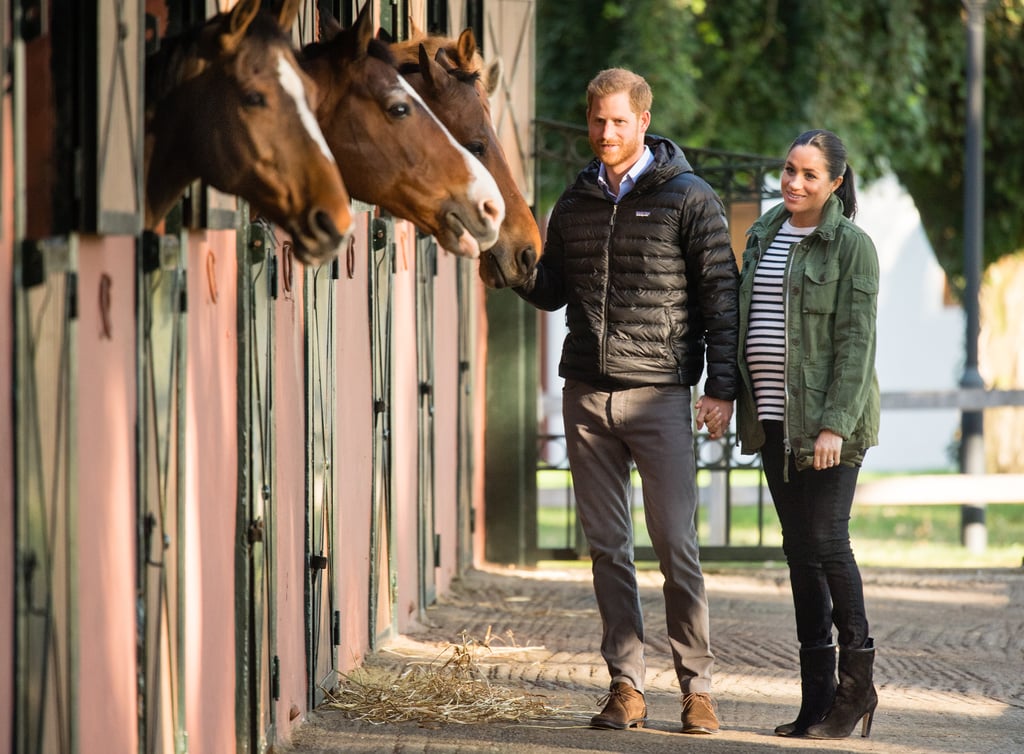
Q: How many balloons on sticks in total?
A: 0